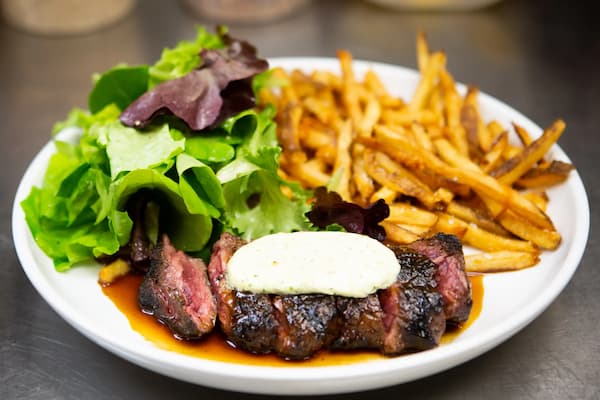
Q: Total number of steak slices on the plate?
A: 6